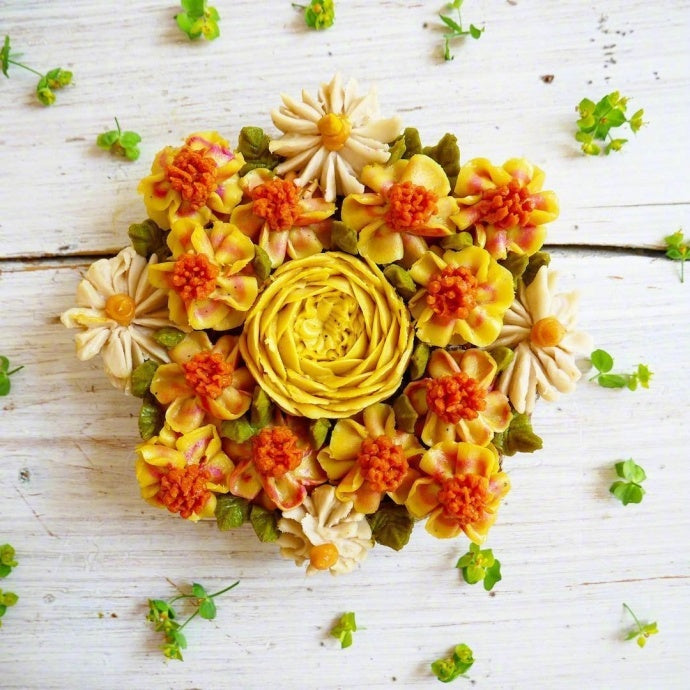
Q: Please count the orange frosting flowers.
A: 12